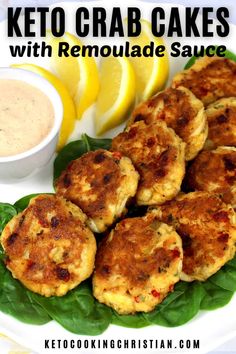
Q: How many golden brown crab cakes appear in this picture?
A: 9